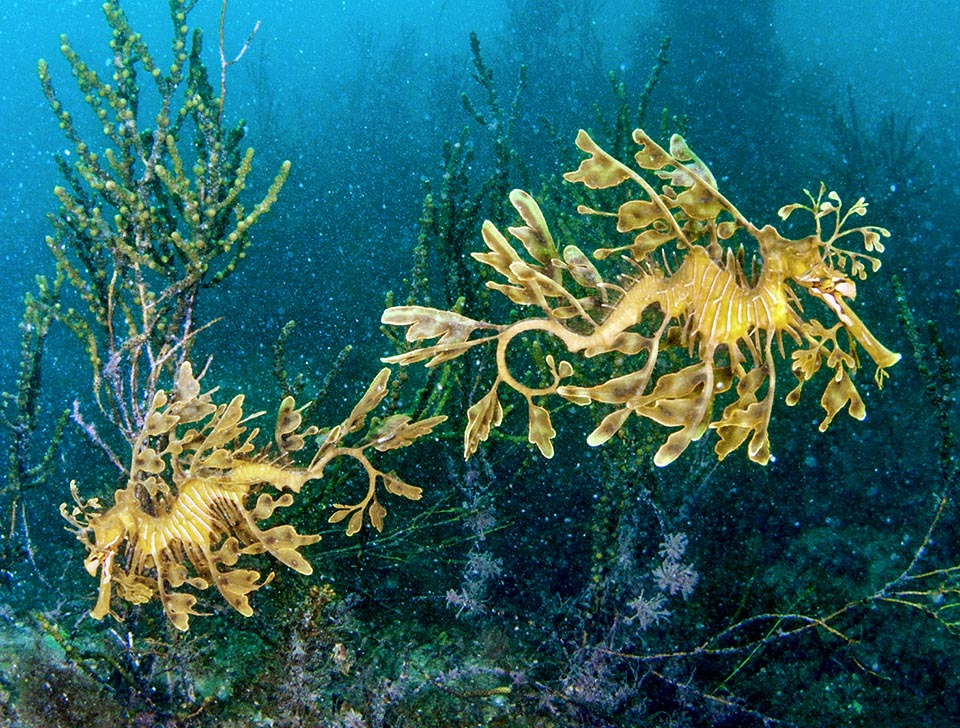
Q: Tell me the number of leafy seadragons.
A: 2